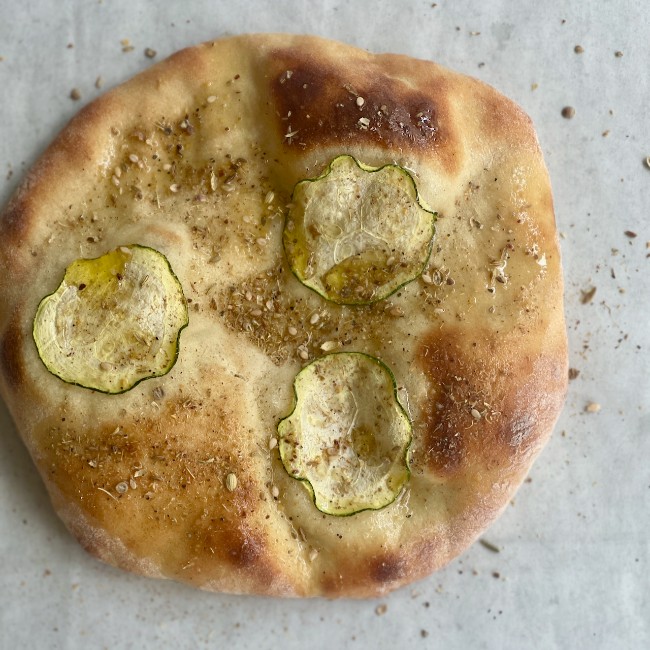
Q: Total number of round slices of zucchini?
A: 3